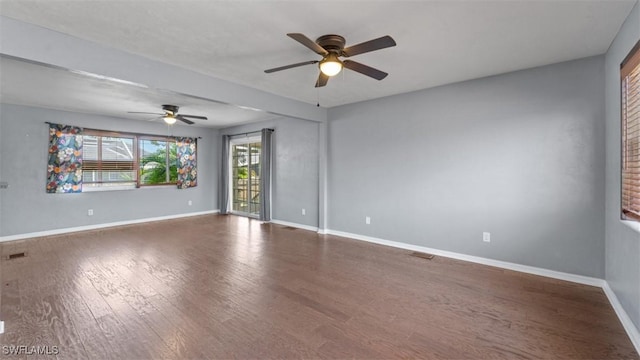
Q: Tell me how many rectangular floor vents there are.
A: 3